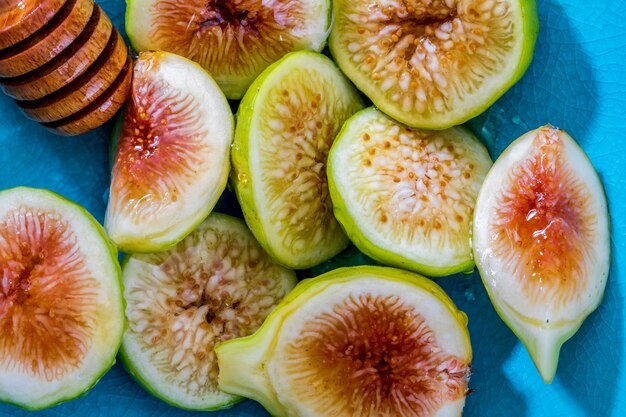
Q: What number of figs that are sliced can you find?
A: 9